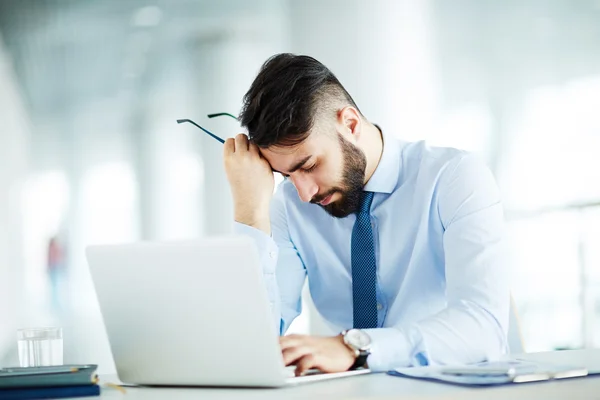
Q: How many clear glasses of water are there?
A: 1